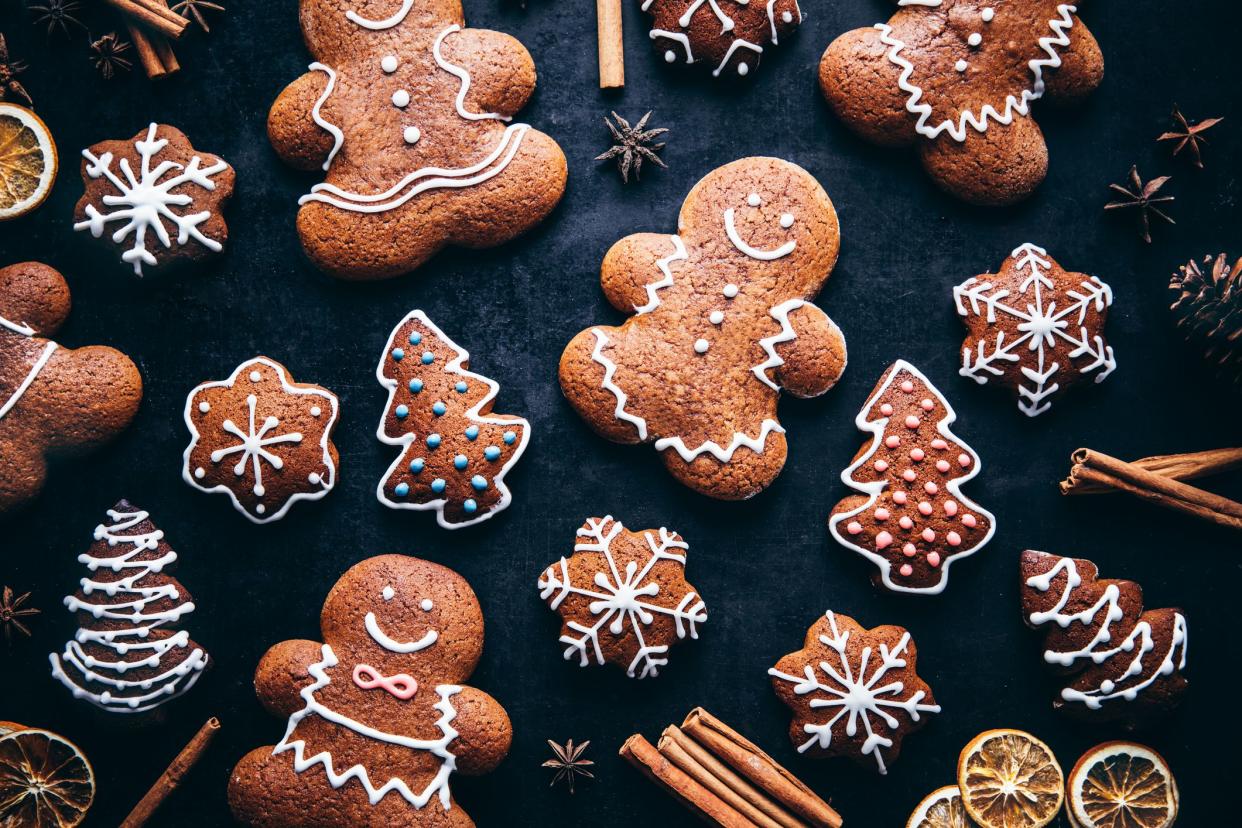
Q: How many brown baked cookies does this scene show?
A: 15